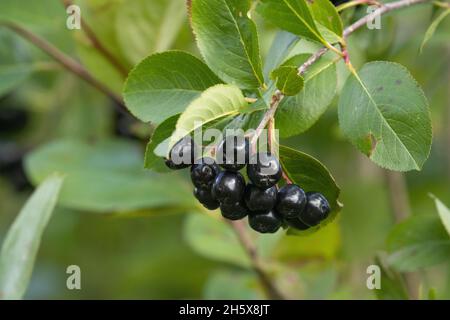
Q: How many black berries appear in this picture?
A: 12